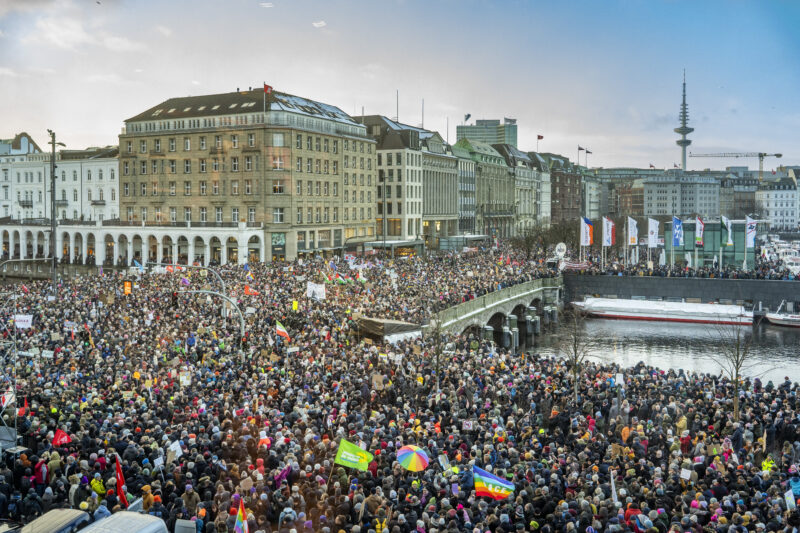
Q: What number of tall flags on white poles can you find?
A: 8